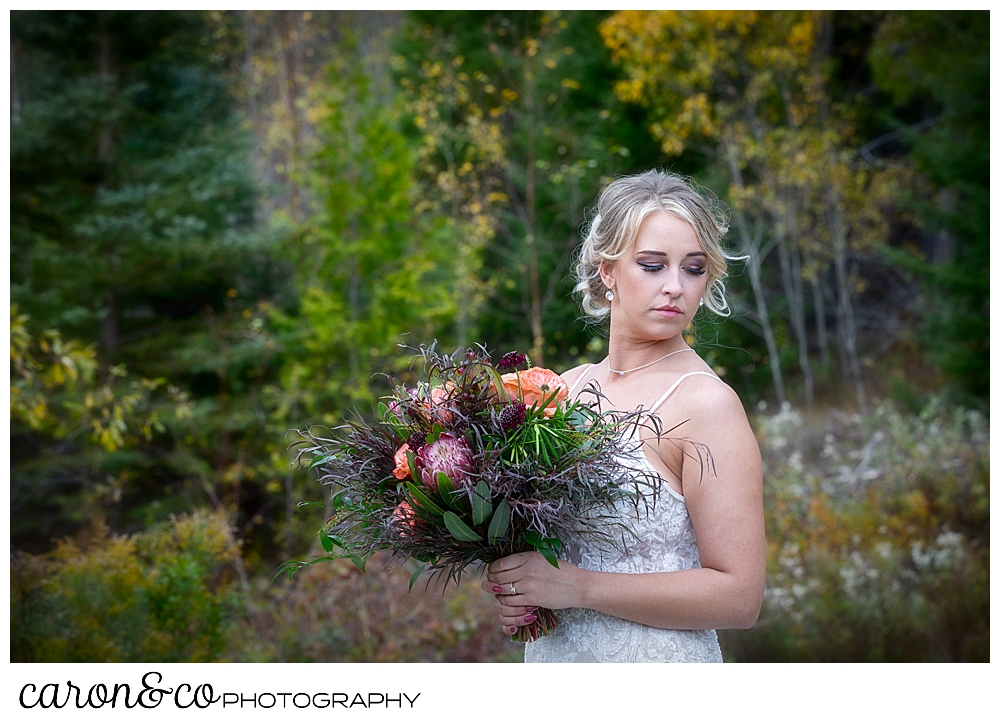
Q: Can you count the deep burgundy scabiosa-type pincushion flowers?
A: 3